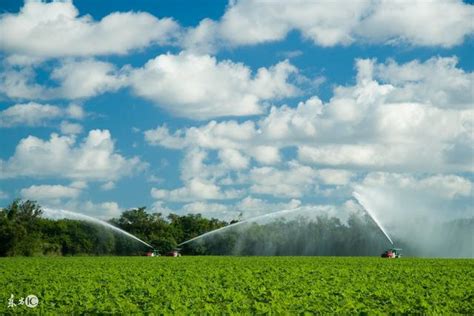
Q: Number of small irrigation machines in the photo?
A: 3